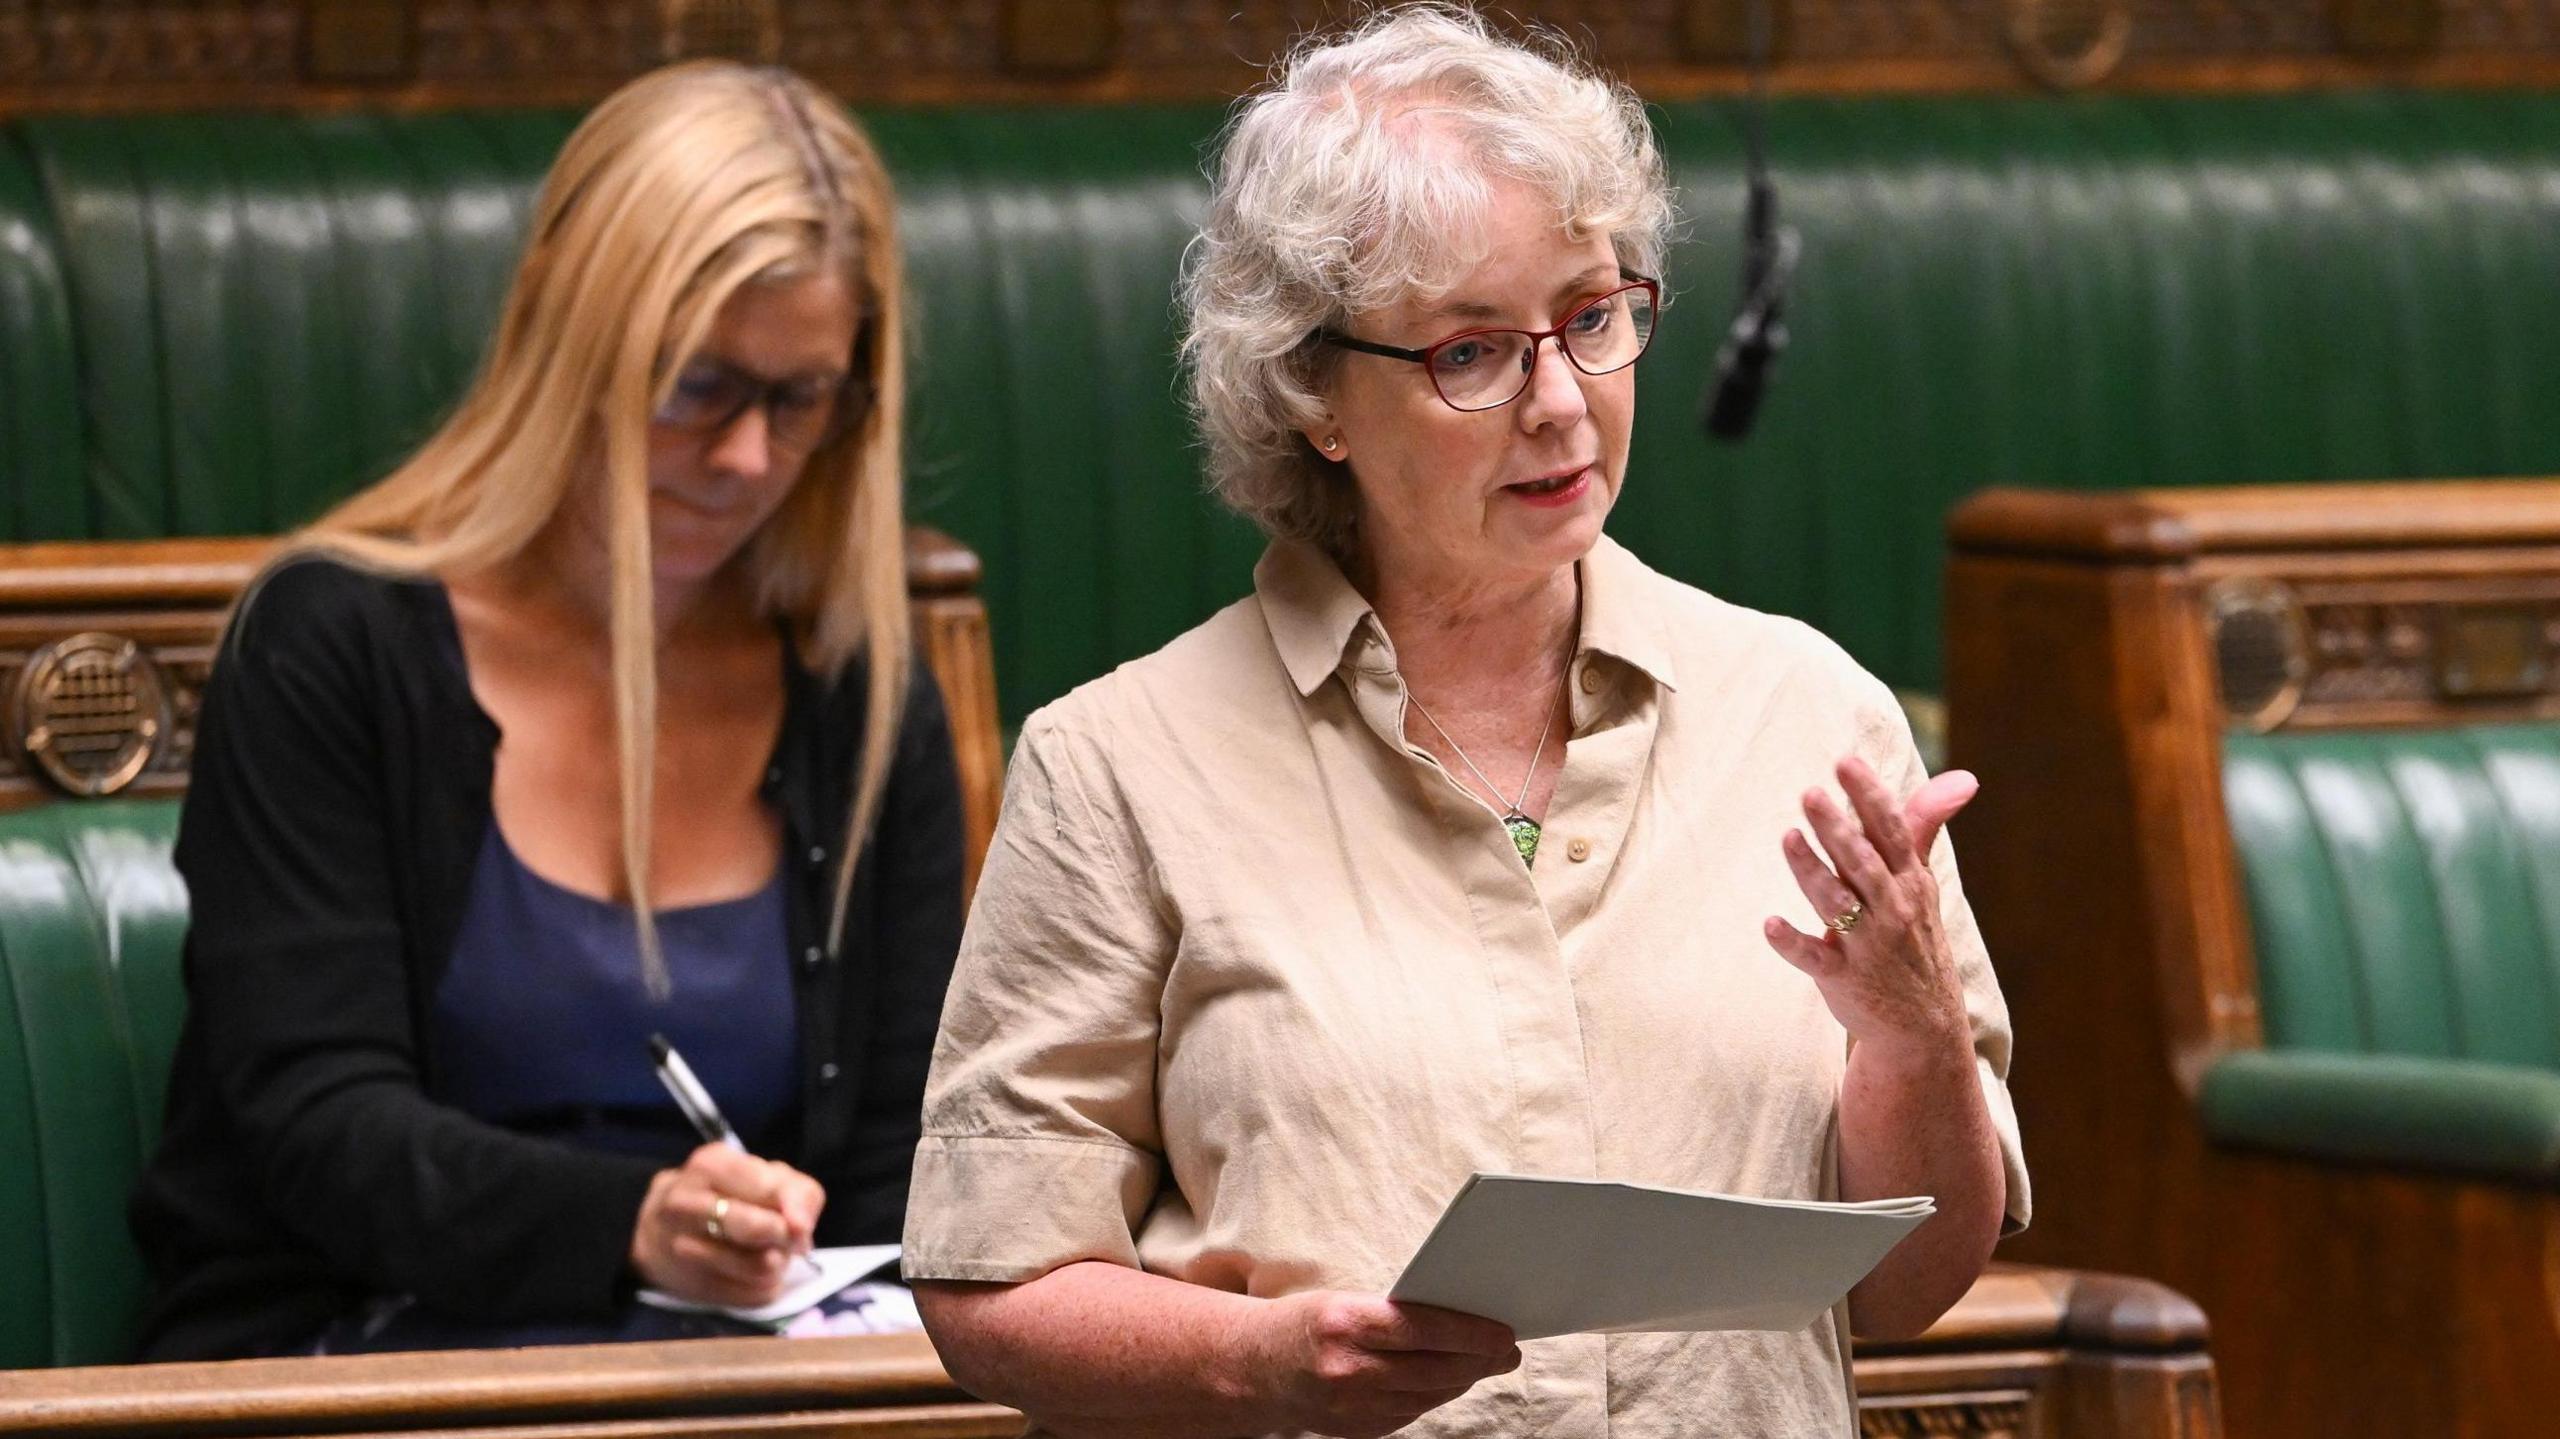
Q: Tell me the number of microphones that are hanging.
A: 1